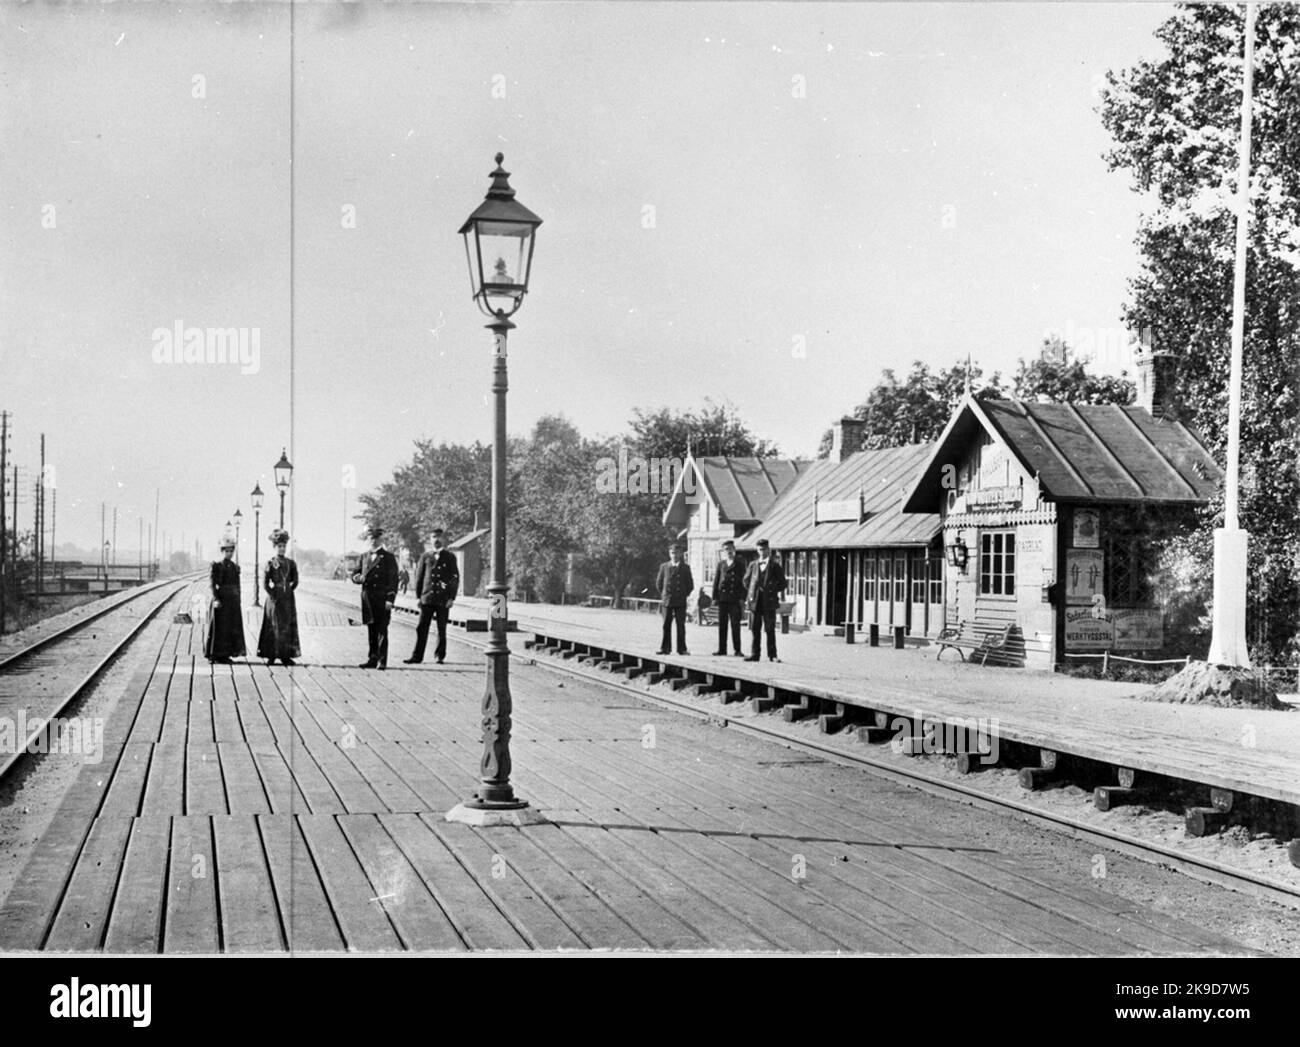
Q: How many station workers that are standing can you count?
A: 5